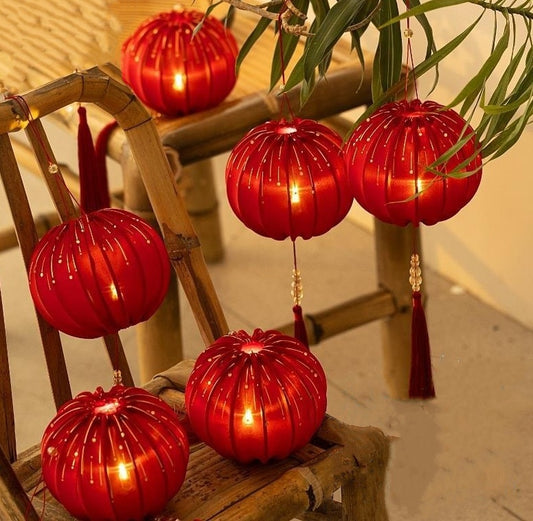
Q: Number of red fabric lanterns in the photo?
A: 6